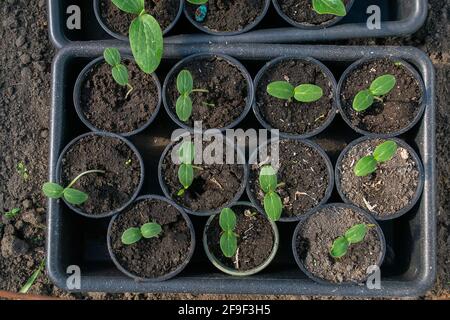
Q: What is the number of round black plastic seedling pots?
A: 14